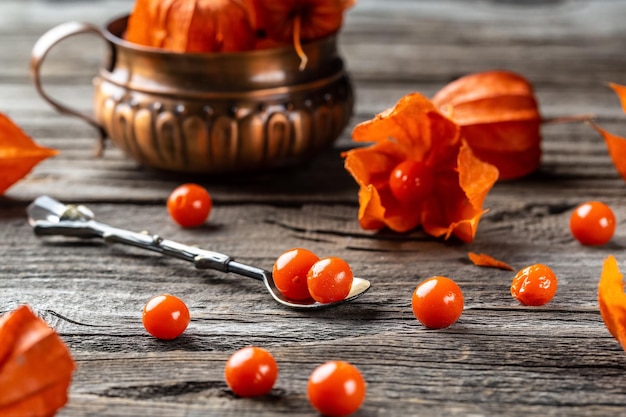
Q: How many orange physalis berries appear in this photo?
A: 10